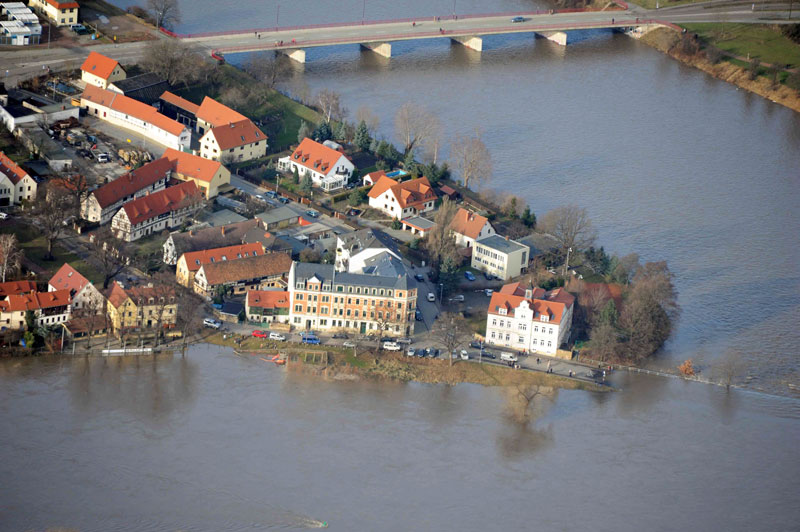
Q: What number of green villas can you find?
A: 0